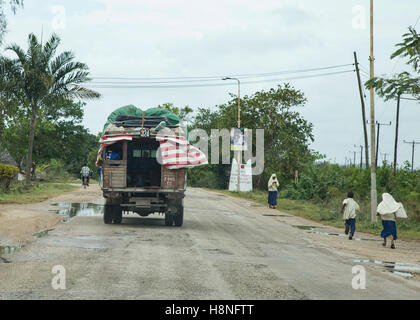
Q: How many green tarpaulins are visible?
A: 1